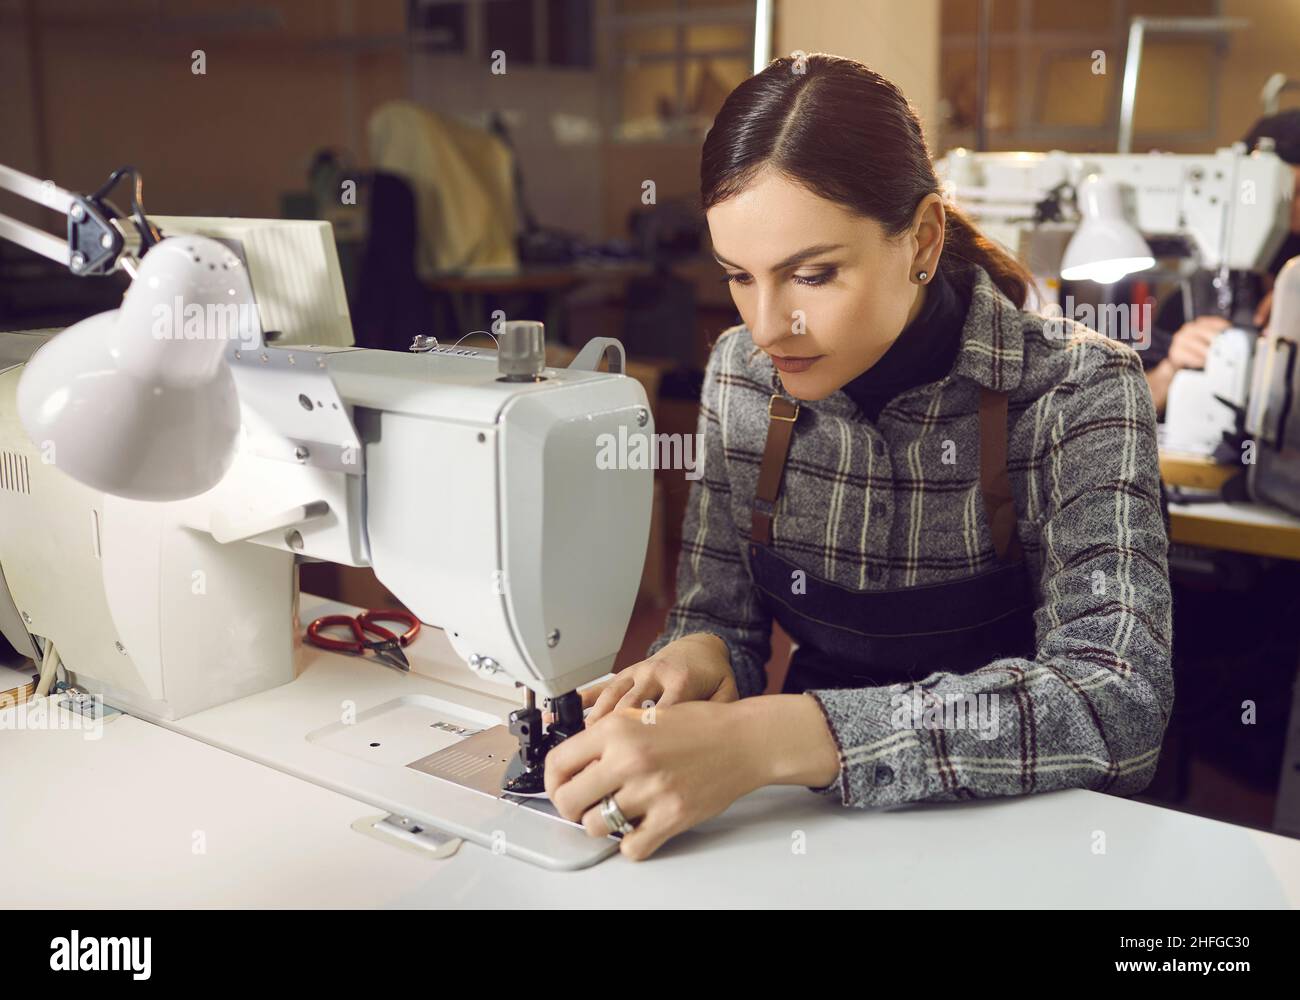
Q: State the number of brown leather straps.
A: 2